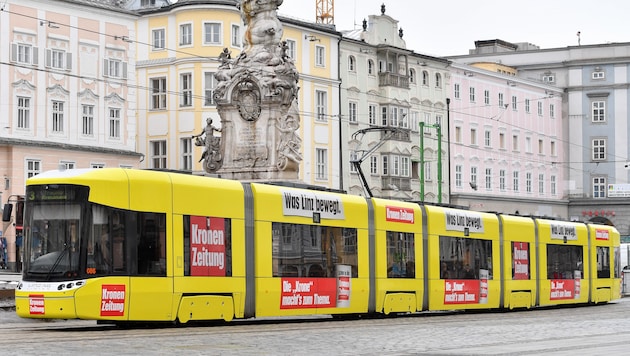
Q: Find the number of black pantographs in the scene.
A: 1